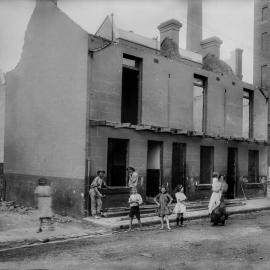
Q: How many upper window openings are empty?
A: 3